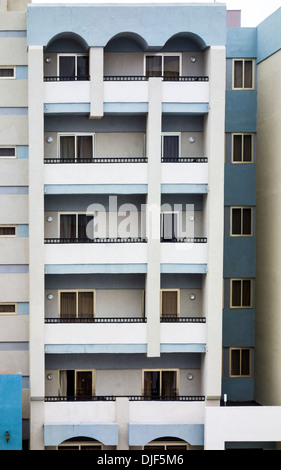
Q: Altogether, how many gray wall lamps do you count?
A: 10